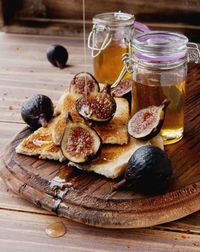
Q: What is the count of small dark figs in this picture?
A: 3